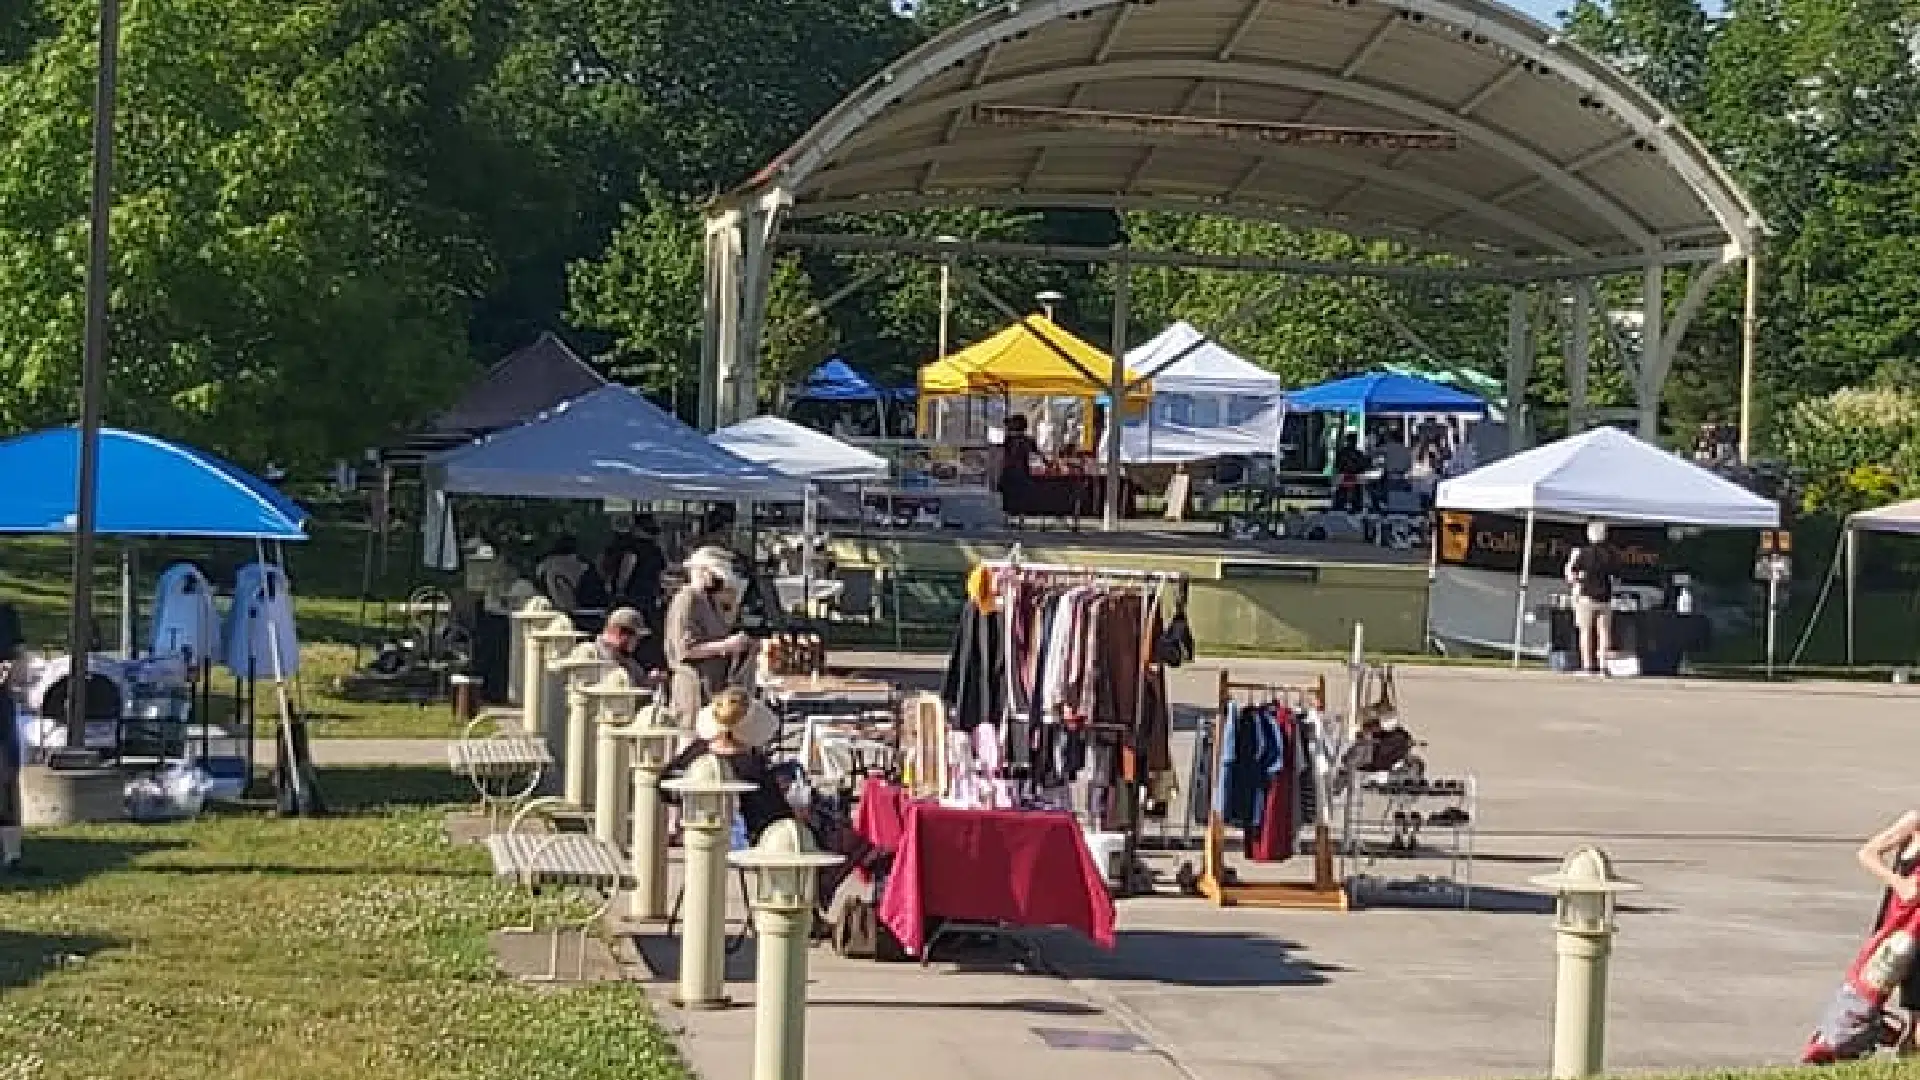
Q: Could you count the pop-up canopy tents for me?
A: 11